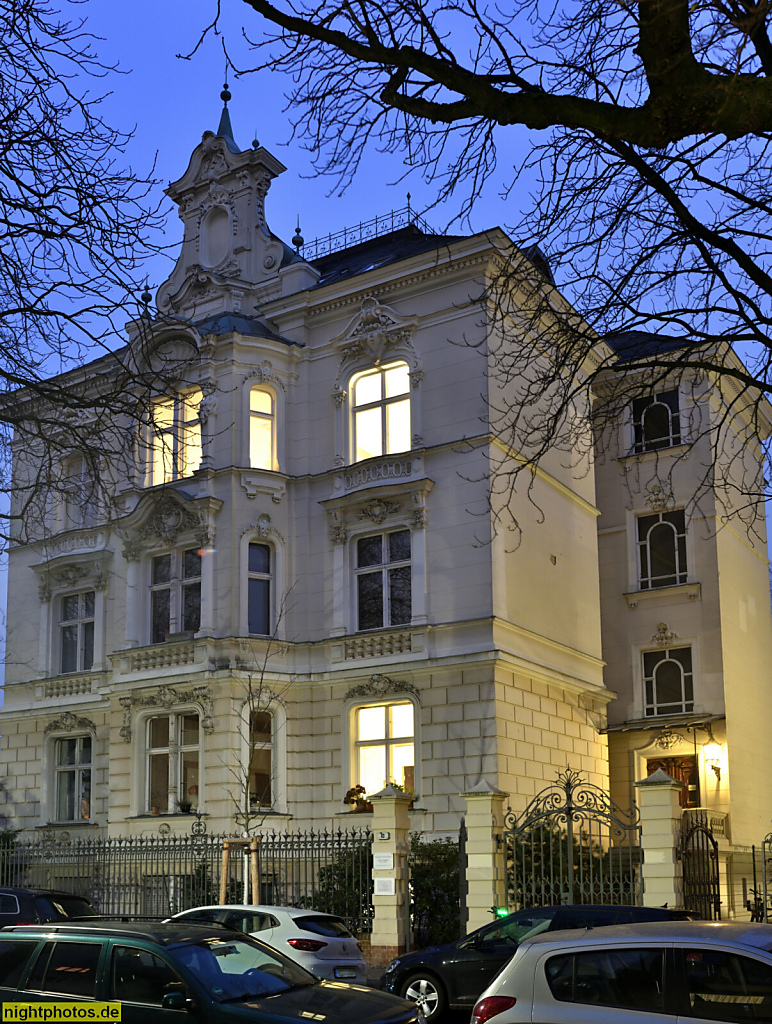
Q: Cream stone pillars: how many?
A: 3